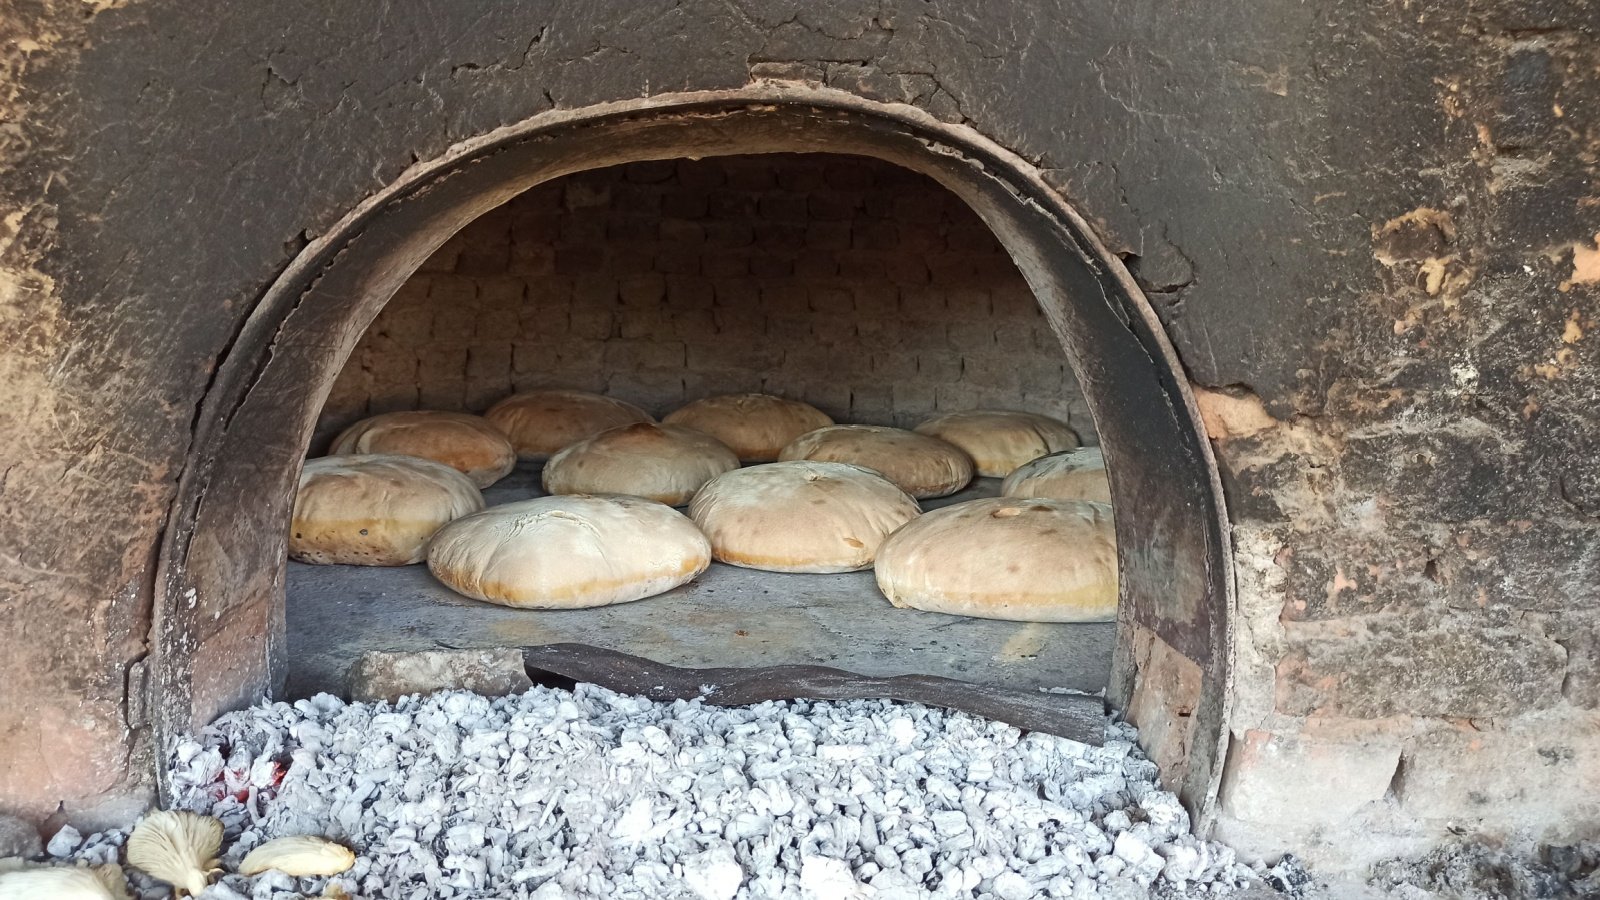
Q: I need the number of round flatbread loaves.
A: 11